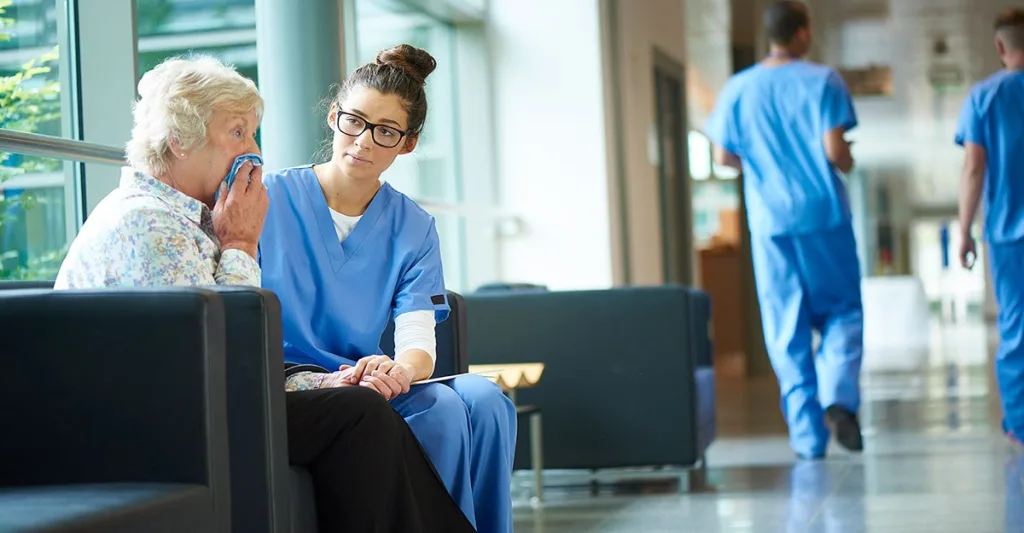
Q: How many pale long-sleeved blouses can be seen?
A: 1